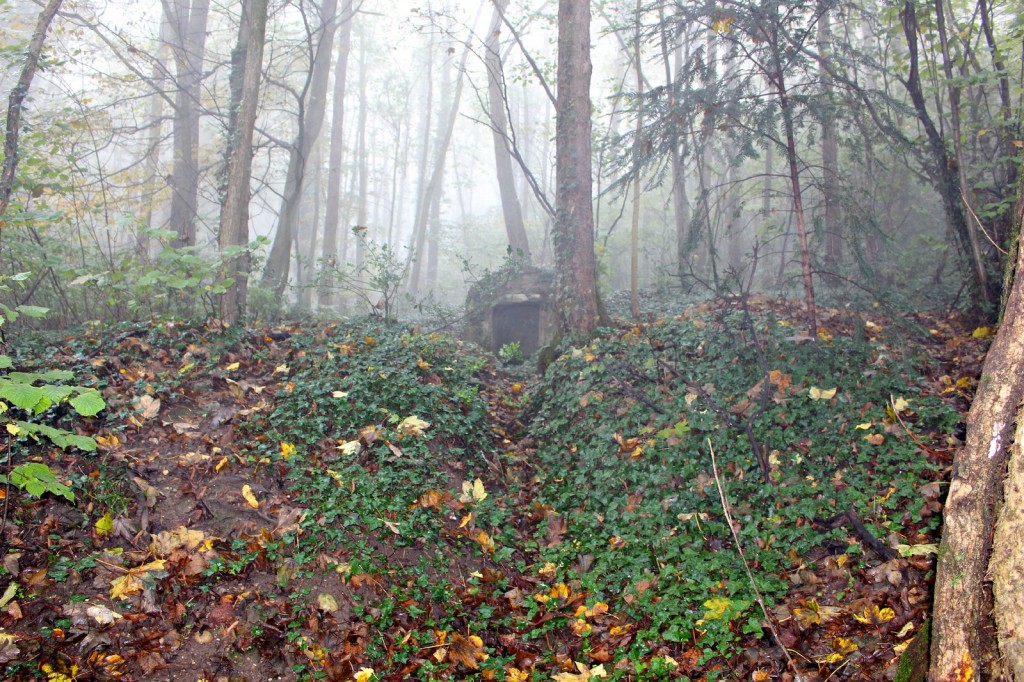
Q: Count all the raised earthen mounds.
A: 2